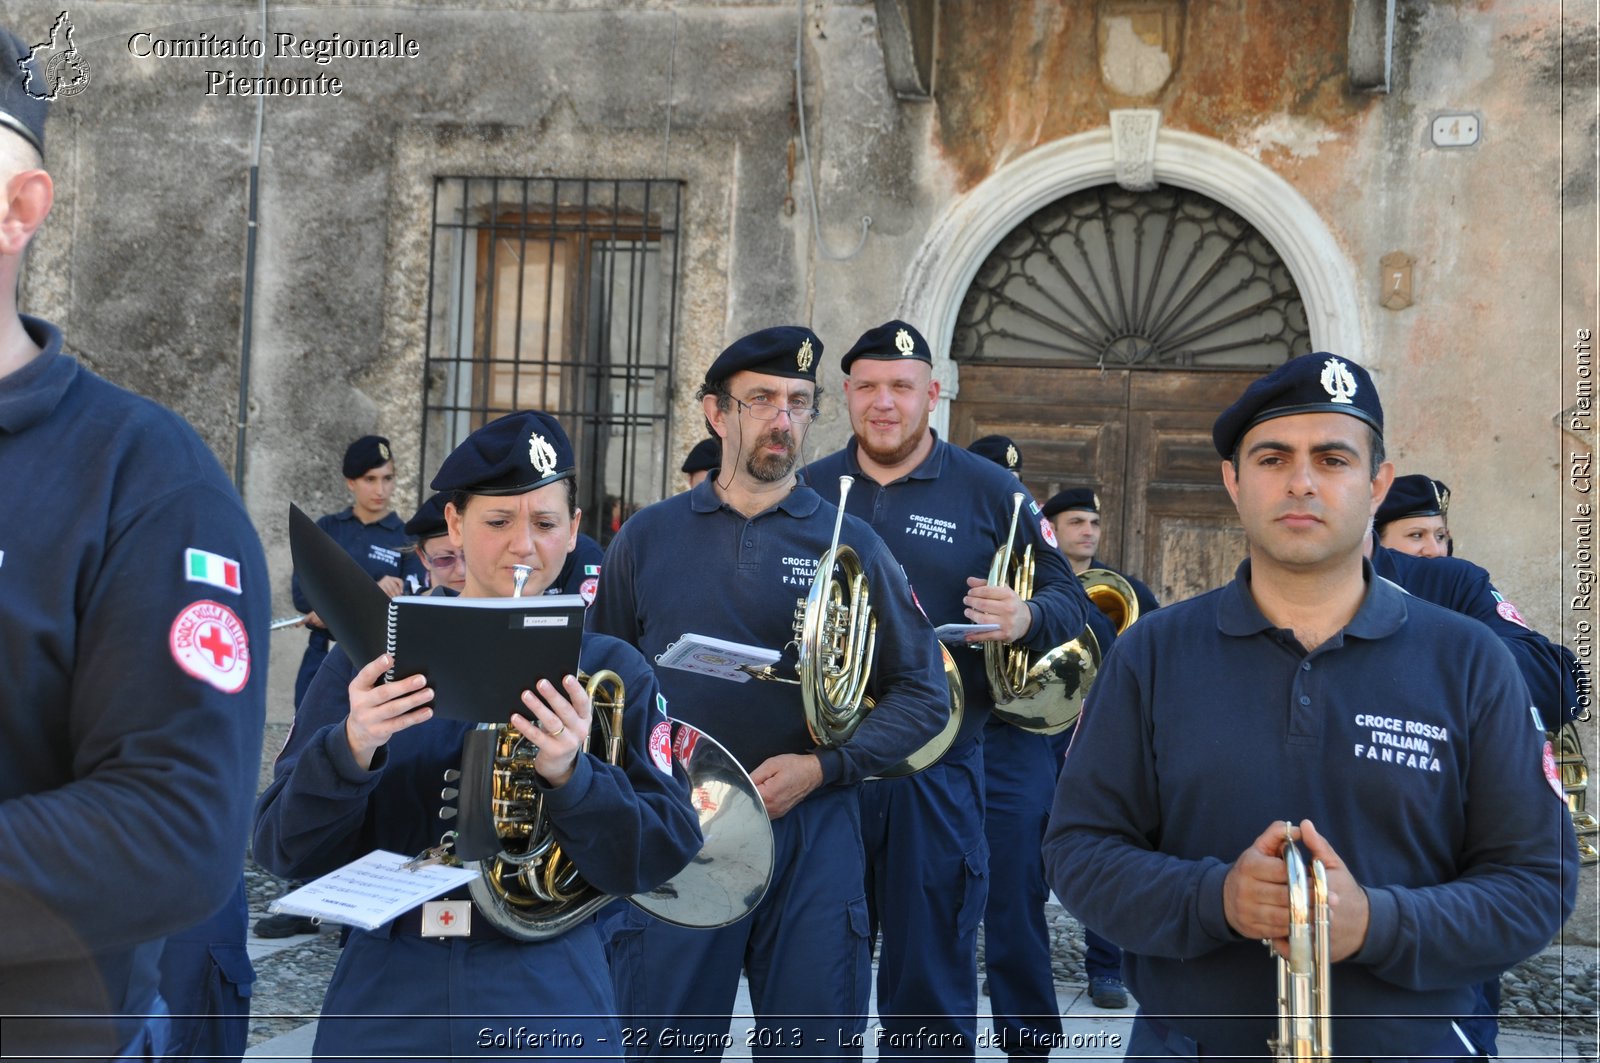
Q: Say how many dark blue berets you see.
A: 11